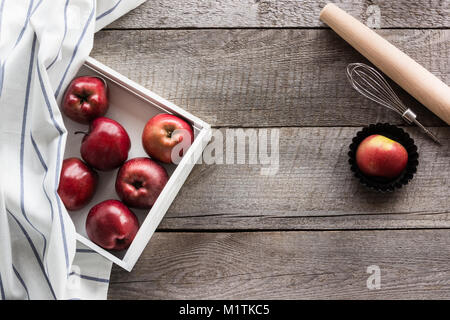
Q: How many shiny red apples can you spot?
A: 7